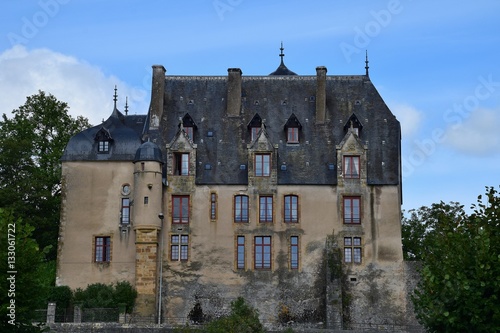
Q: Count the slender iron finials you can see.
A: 4